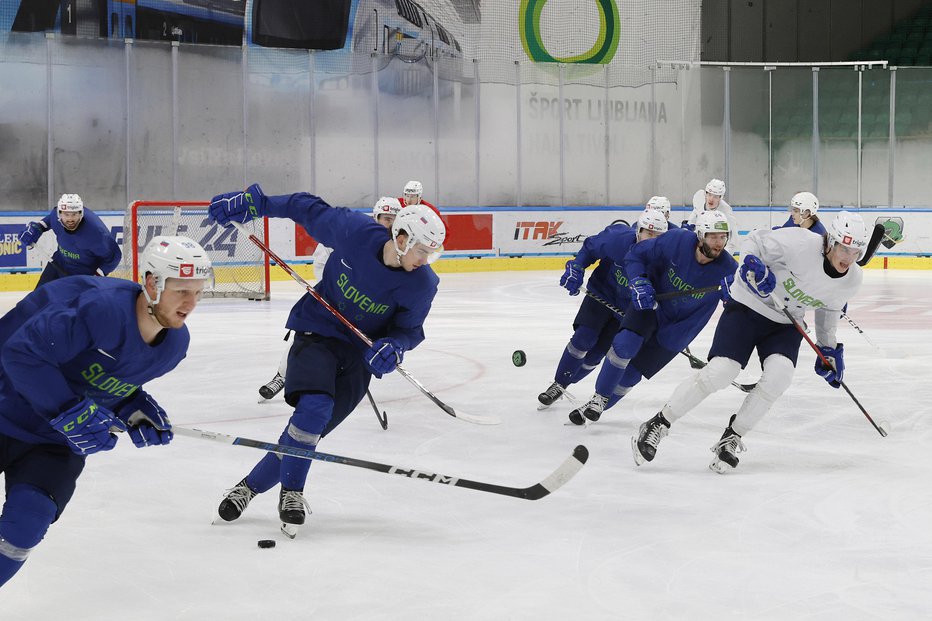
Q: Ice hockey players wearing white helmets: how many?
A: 11